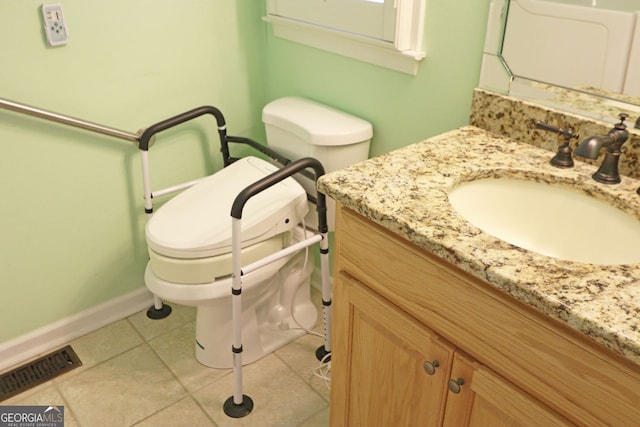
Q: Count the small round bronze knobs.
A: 2